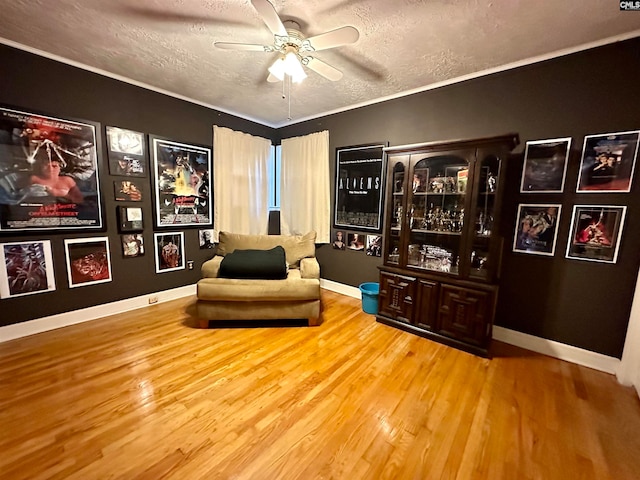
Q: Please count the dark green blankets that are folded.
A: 1